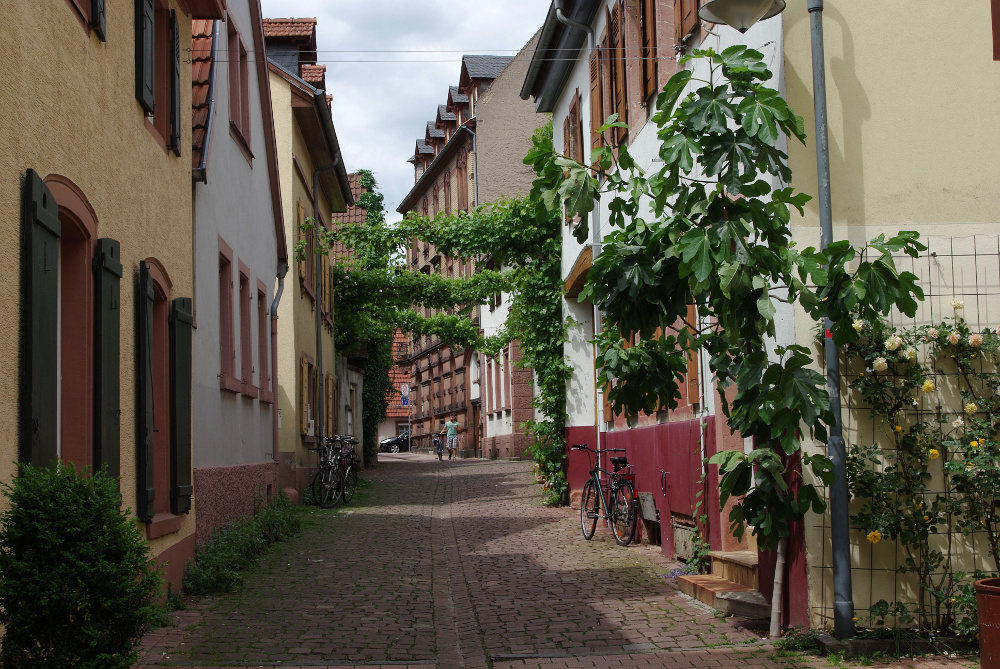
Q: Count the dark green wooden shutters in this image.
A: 7